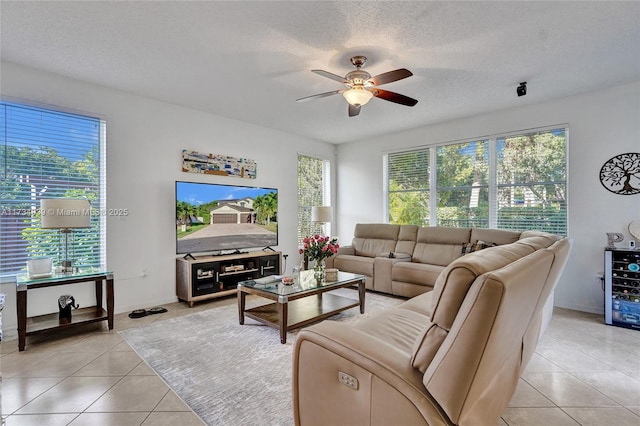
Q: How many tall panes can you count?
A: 5